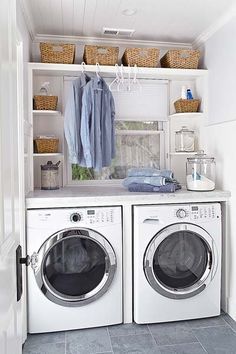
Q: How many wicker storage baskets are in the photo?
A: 7